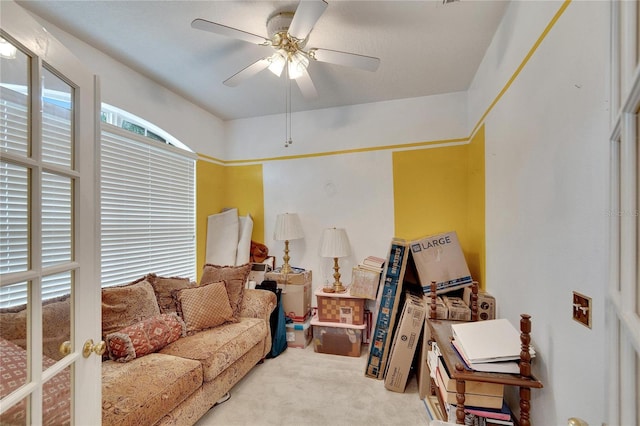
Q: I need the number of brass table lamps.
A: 2